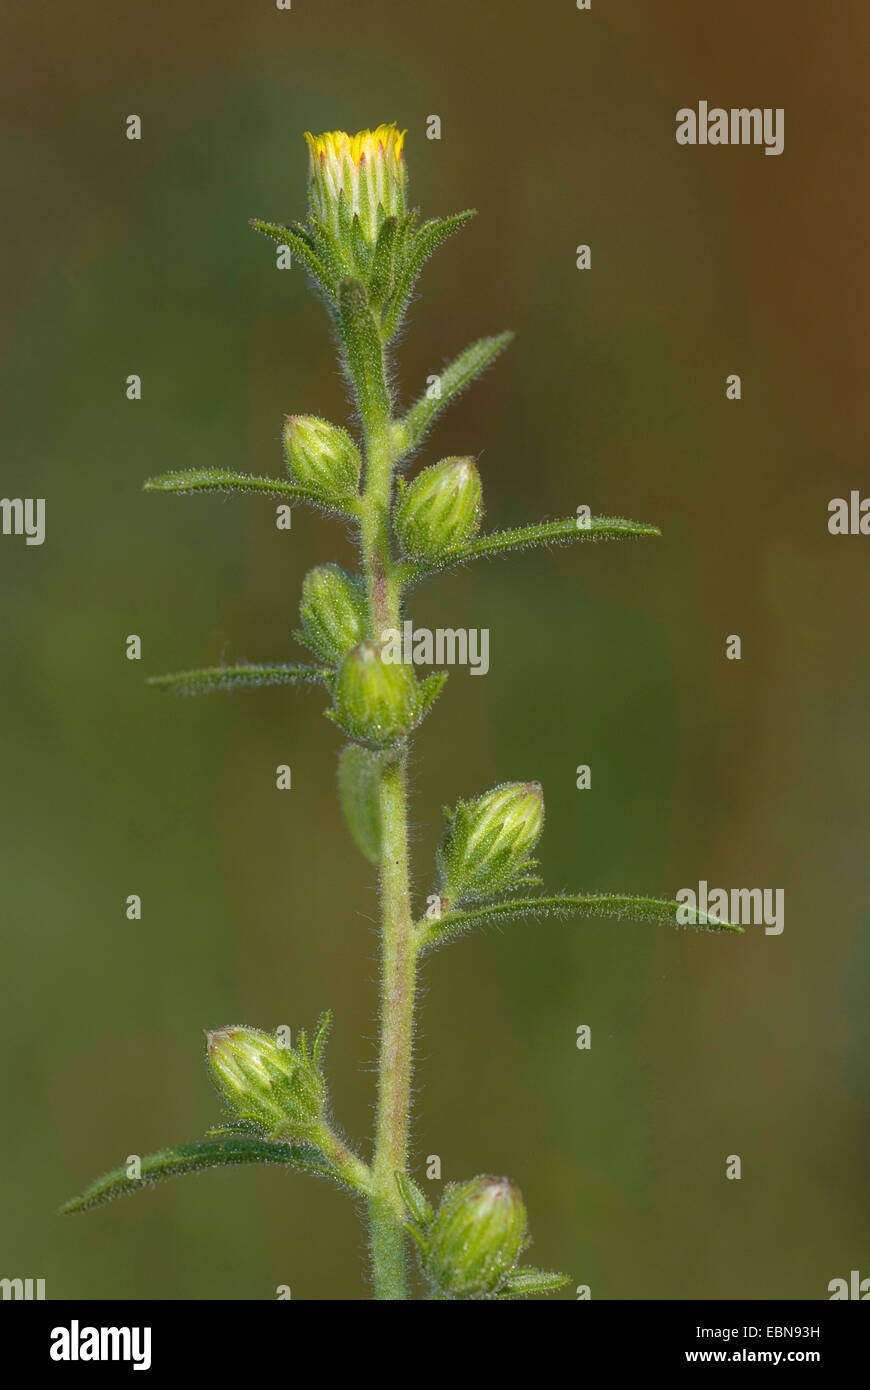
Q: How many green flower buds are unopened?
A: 7